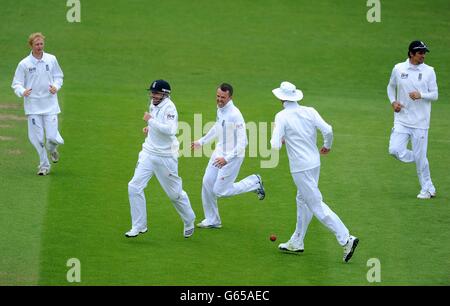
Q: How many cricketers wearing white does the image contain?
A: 5